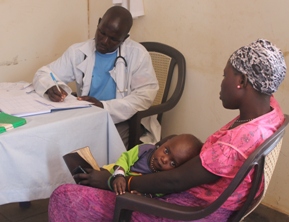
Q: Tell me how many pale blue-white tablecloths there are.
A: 1